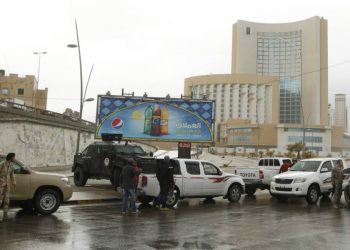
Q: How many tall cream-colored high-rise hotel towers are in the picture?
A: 1